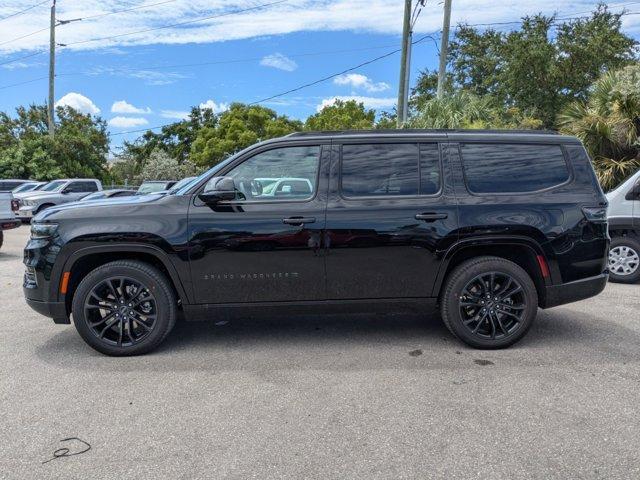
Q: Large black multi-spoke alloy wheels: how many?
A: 2